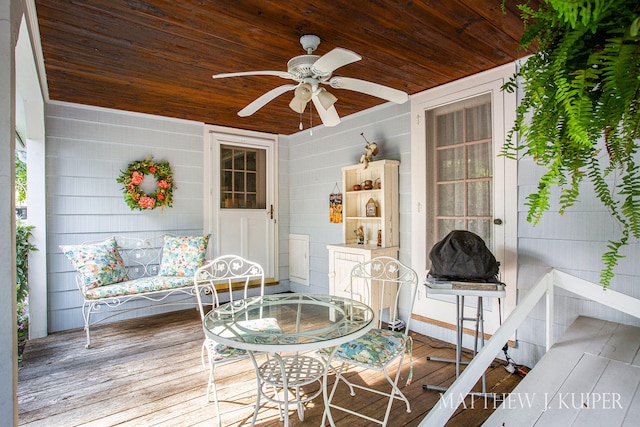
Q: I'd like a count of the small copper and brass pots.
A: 3